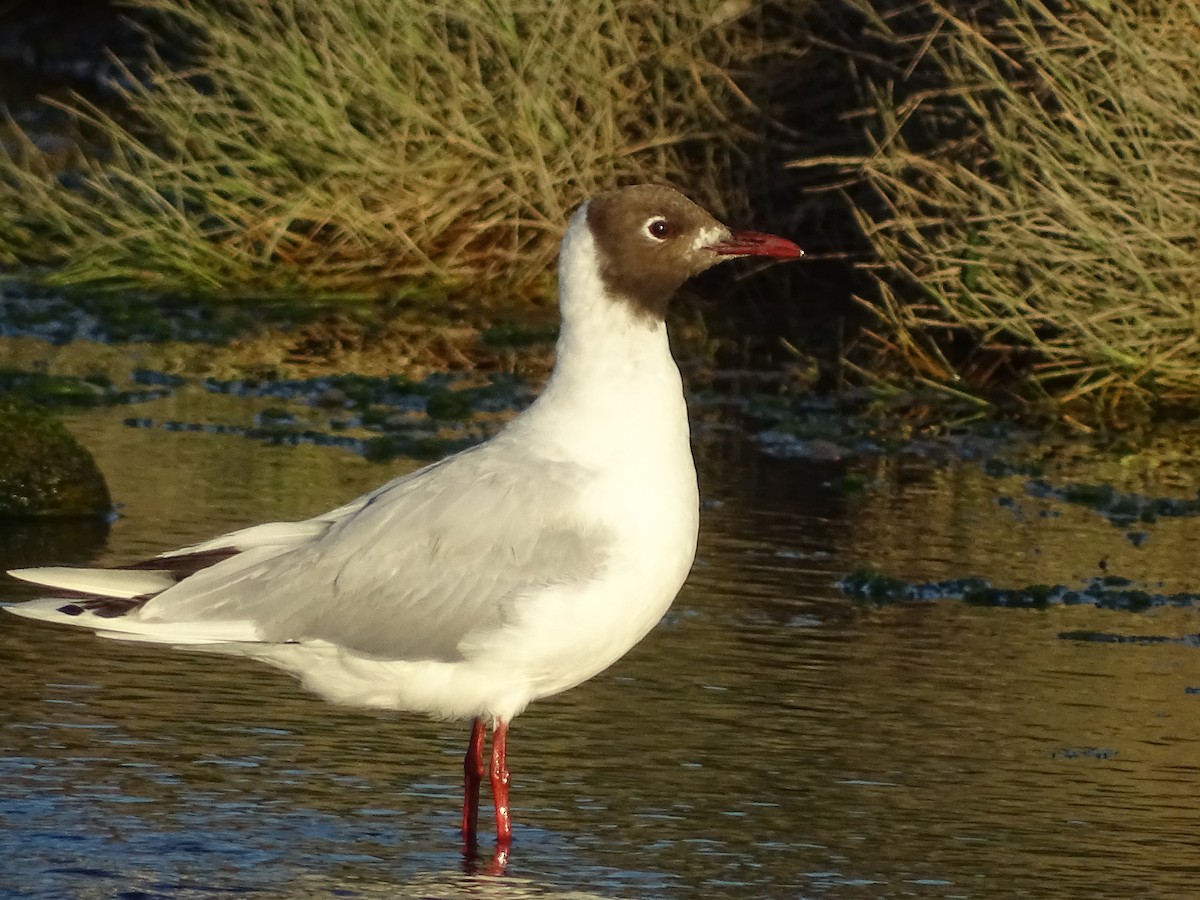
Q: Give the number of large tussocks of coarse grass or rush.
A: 2